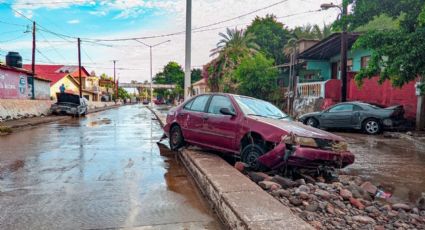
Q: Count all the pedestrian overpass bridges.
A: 1